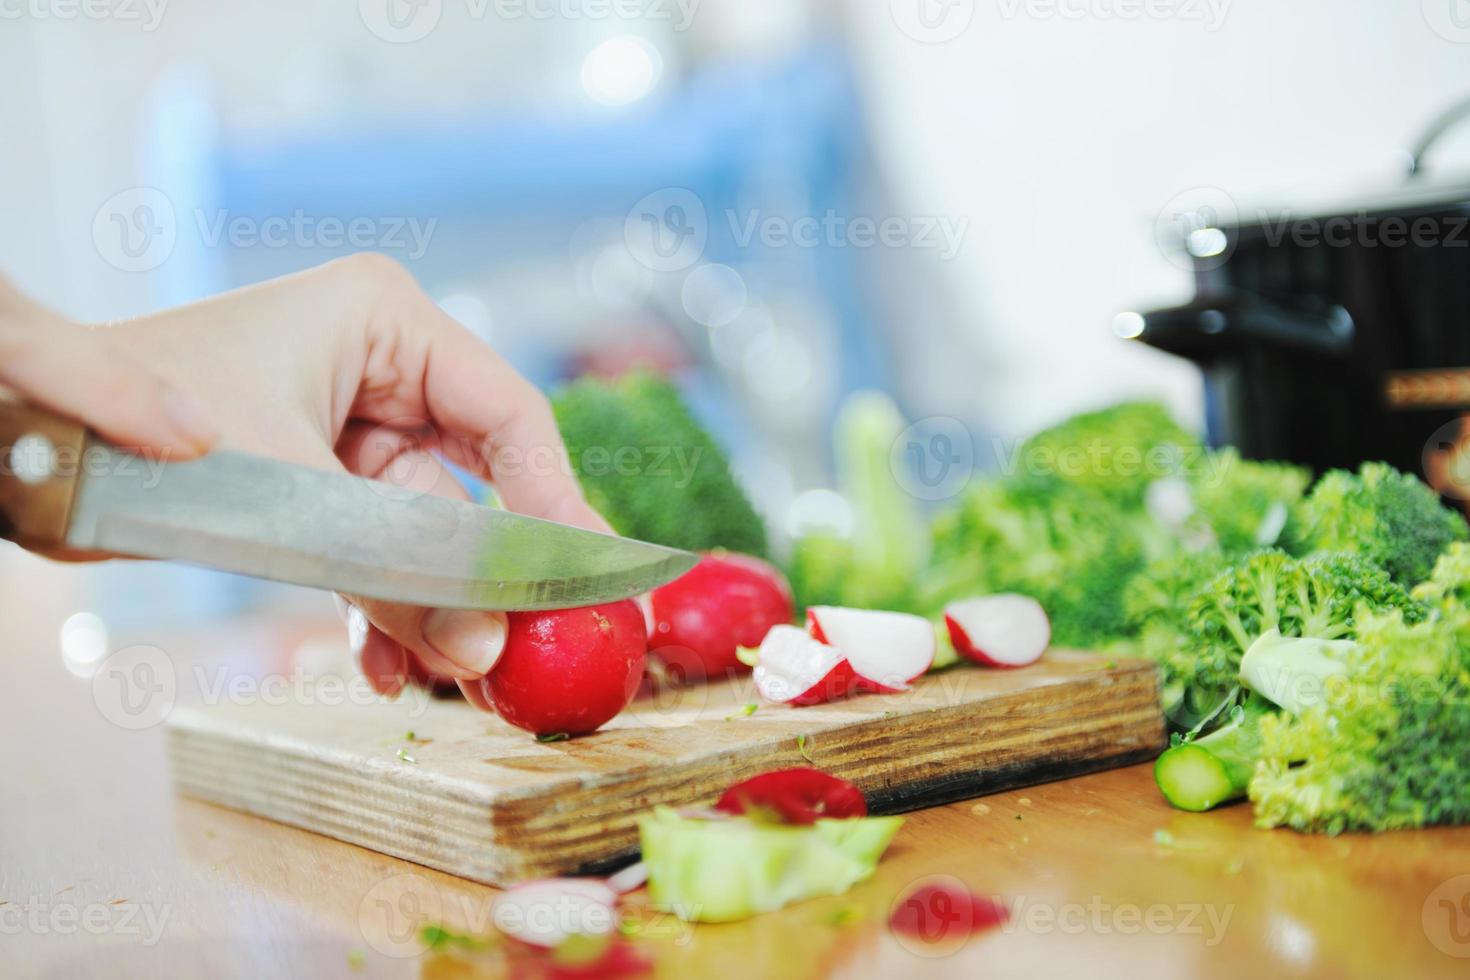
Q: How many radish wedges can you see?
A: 3